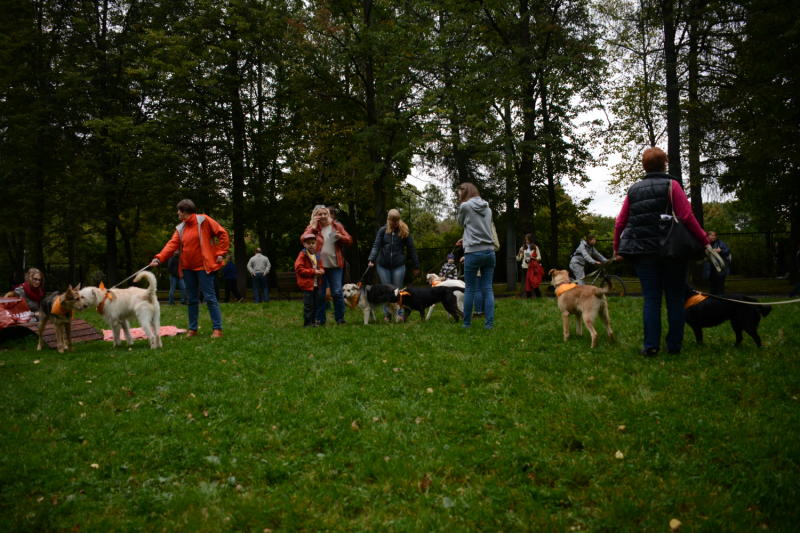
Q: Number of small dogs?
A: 0